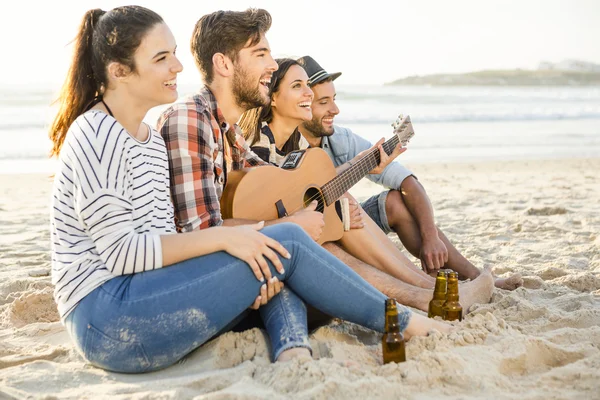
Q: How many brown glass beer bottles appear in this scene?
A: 3